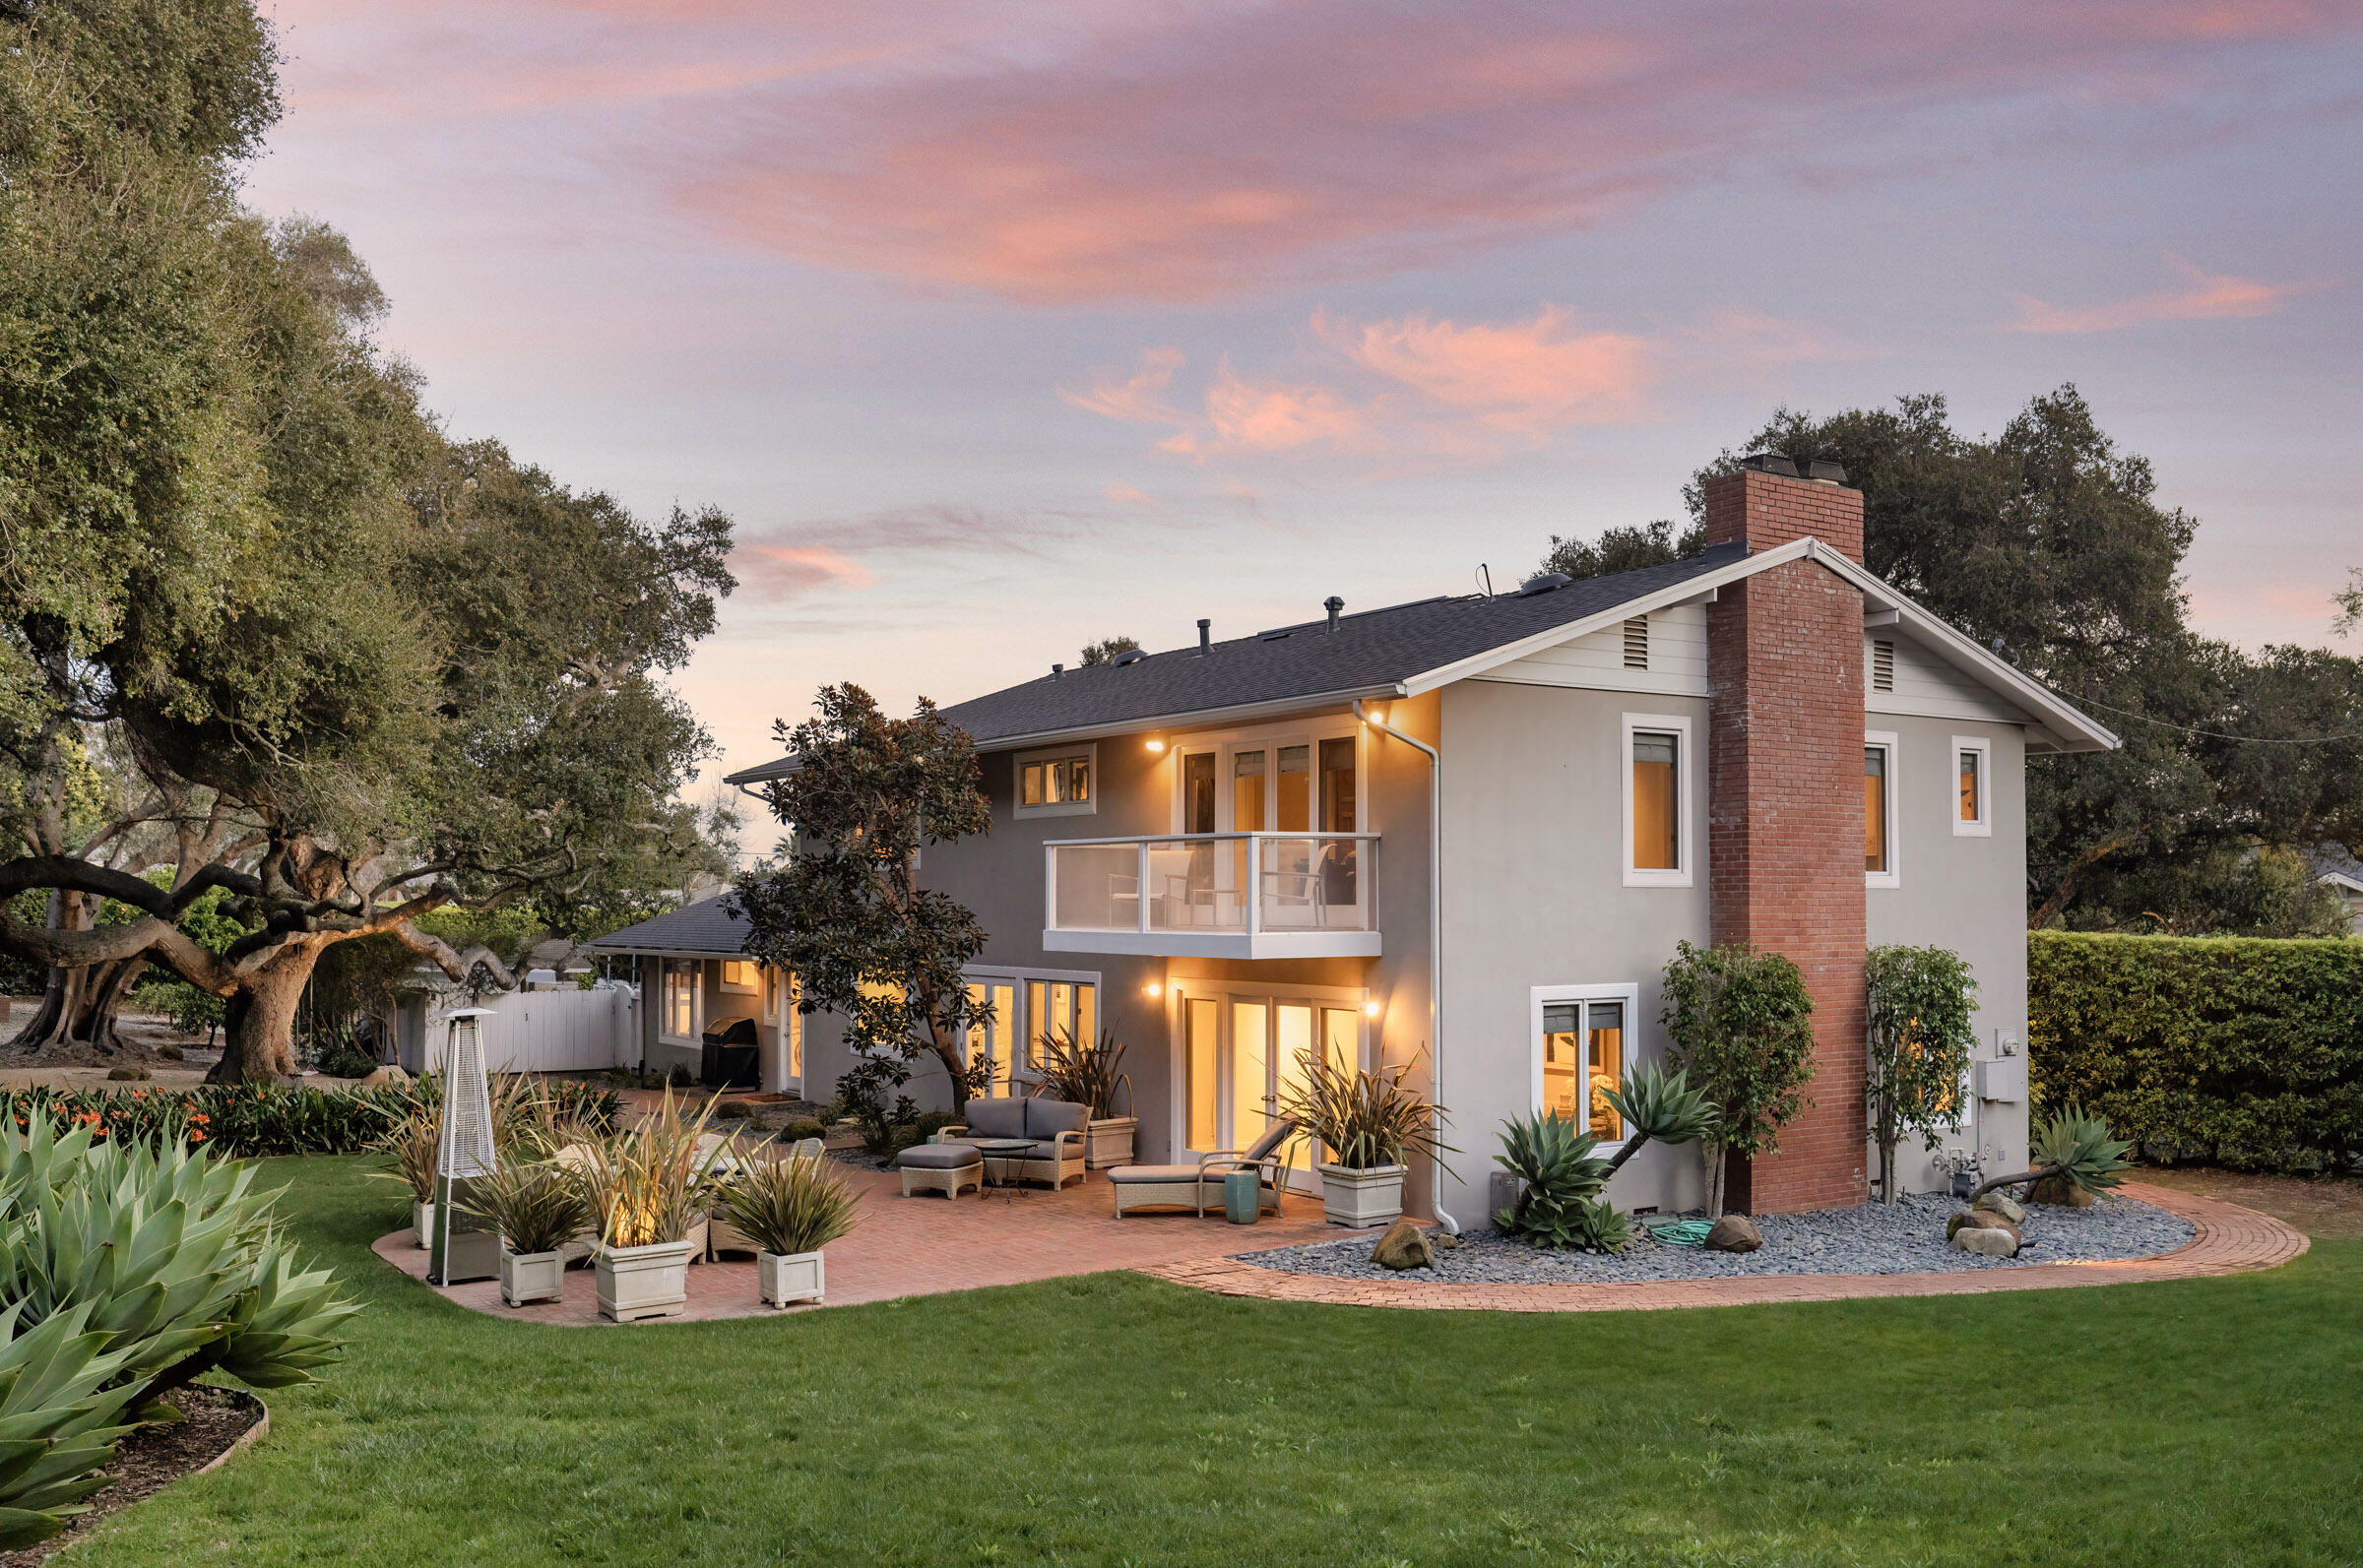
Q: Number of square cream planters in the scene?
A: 6